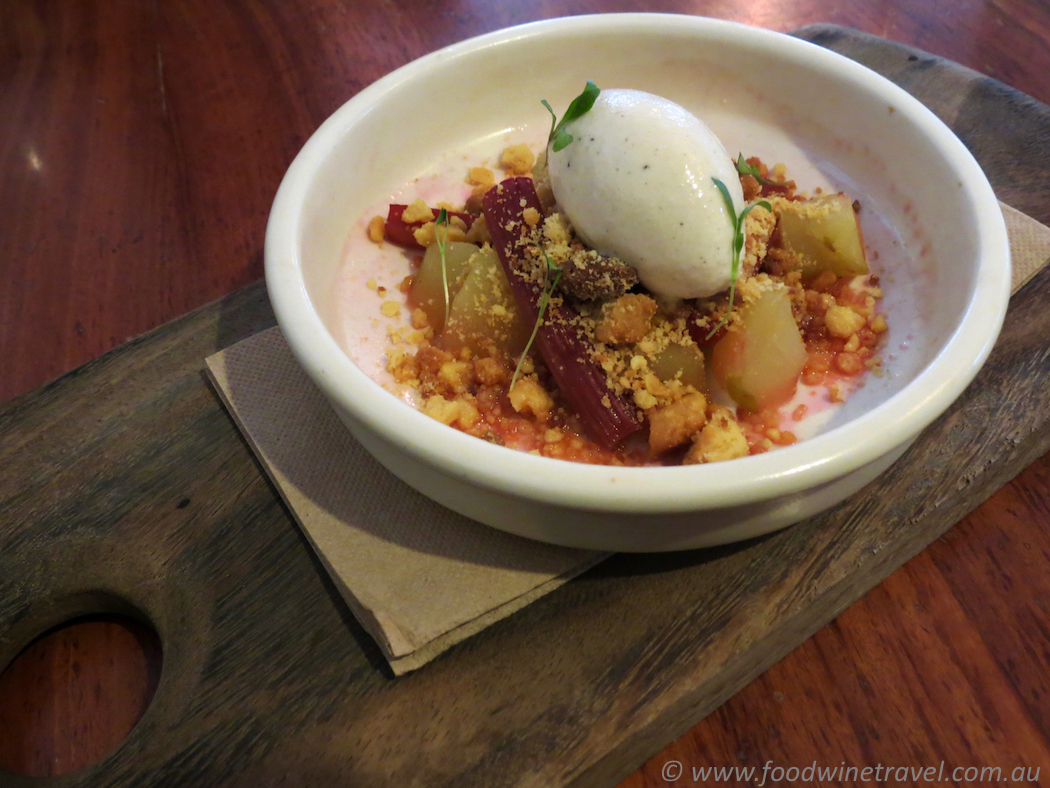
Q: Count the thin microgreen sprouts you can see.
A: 5